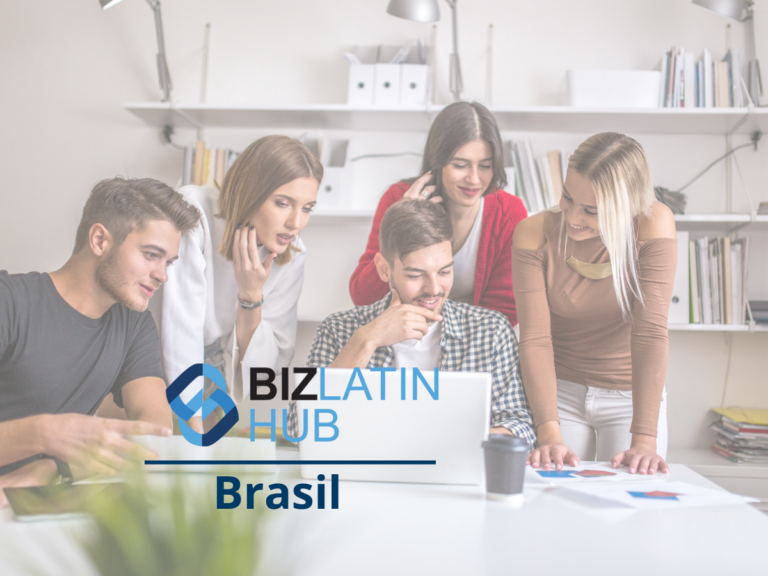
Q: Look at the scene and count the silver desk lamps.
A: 3